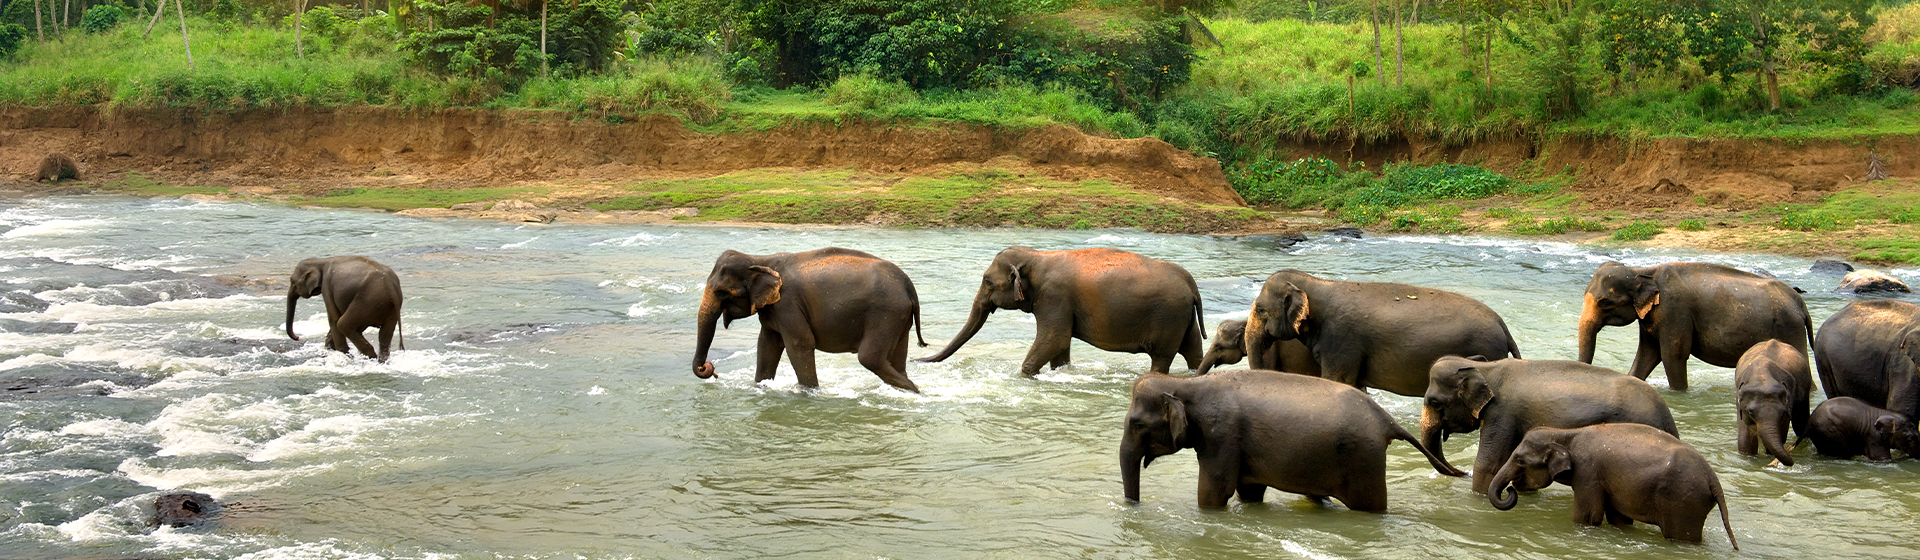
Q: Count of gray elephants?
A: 12